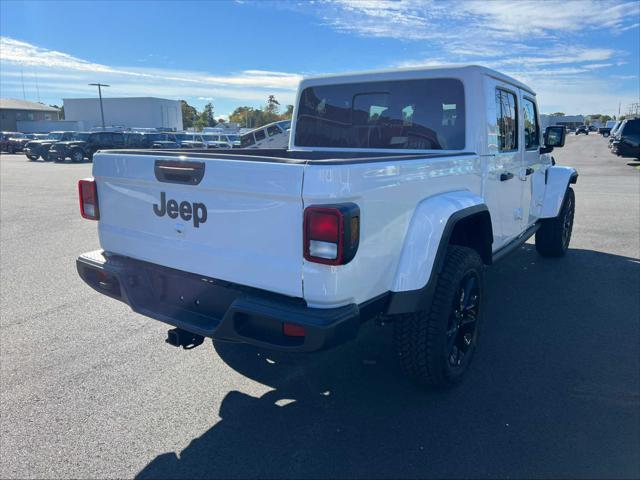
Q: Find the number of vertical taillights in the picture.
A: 2